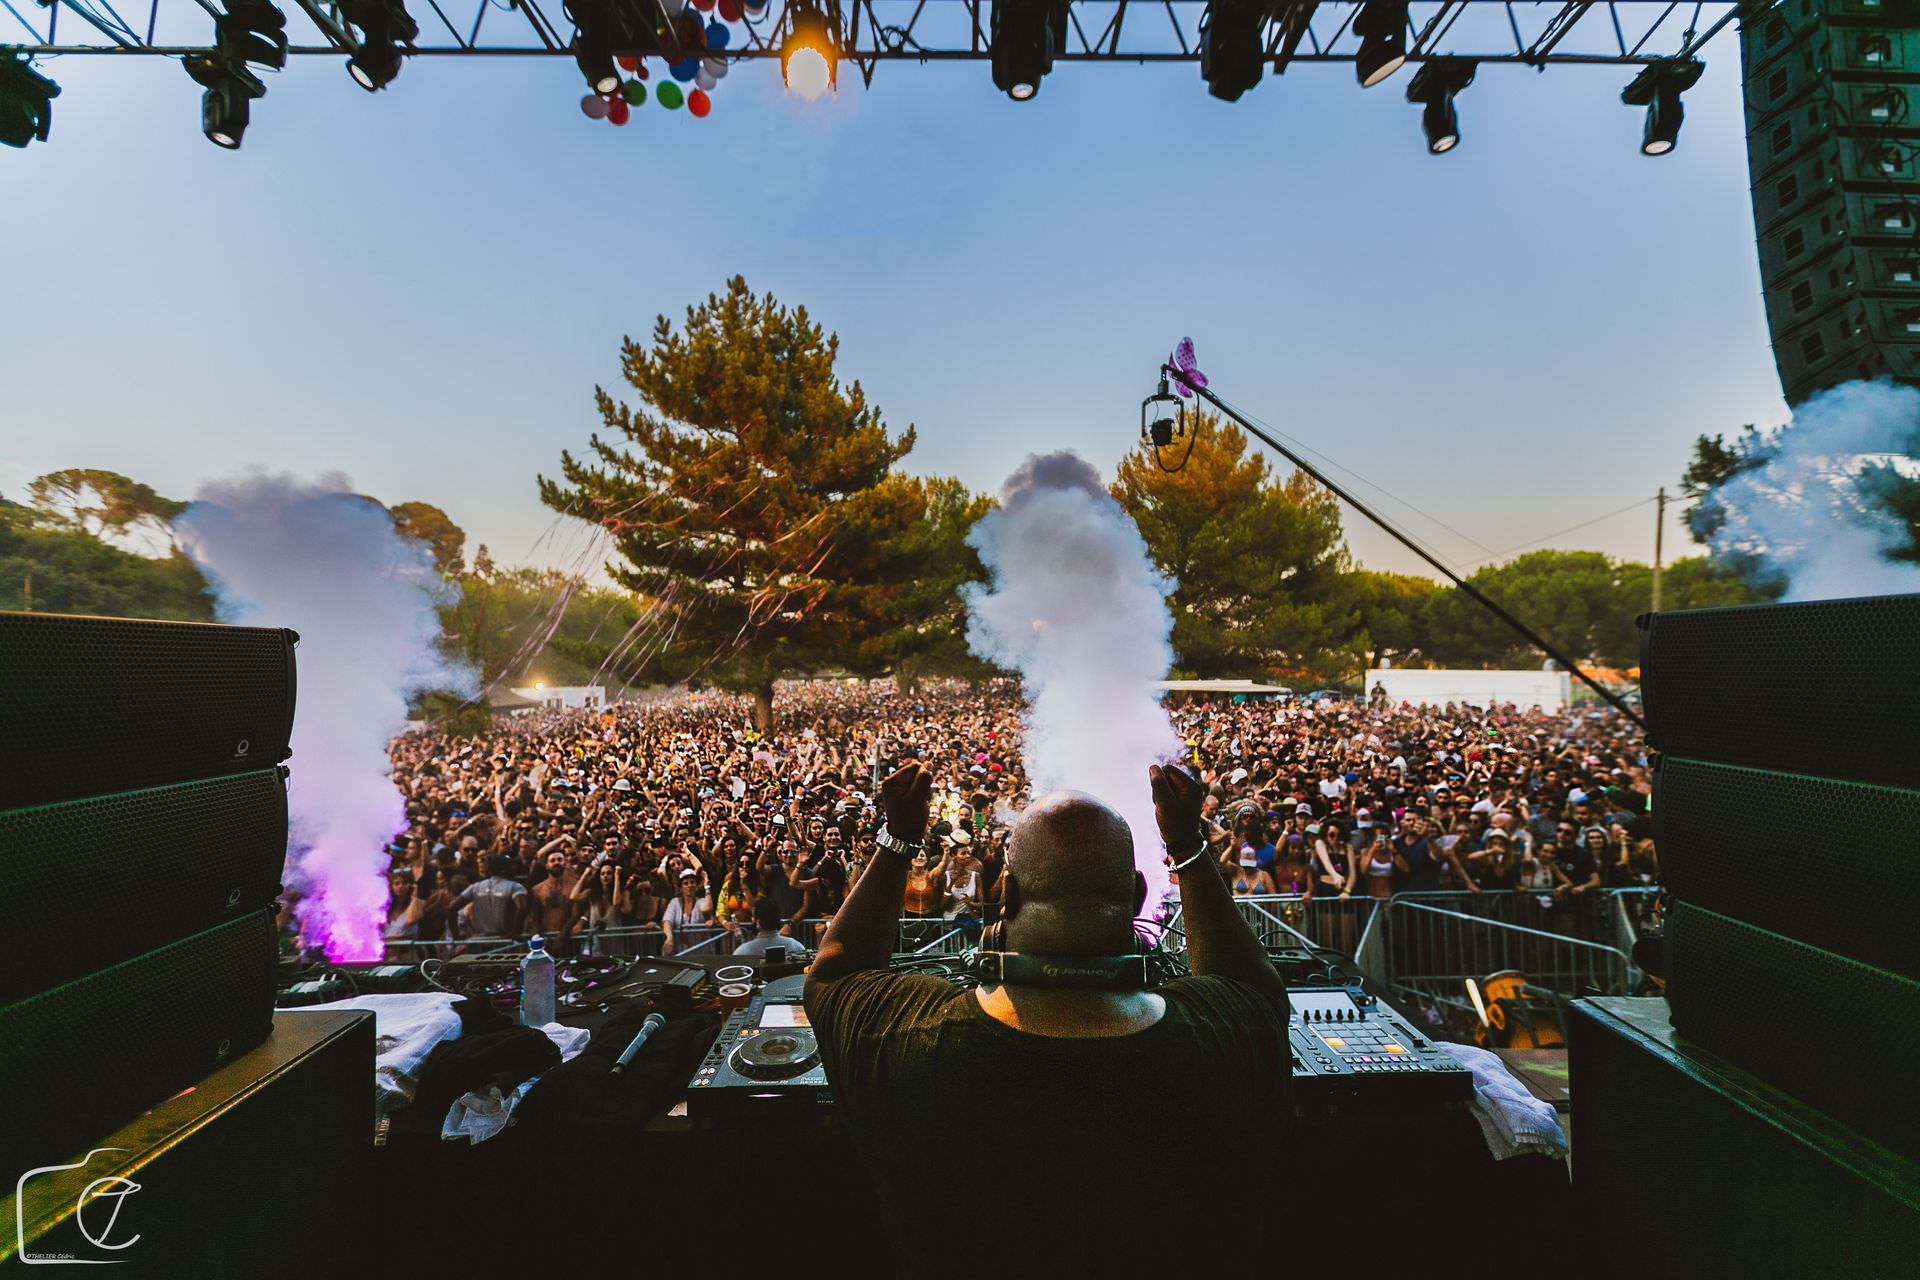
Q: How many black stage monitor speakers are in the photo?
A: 6